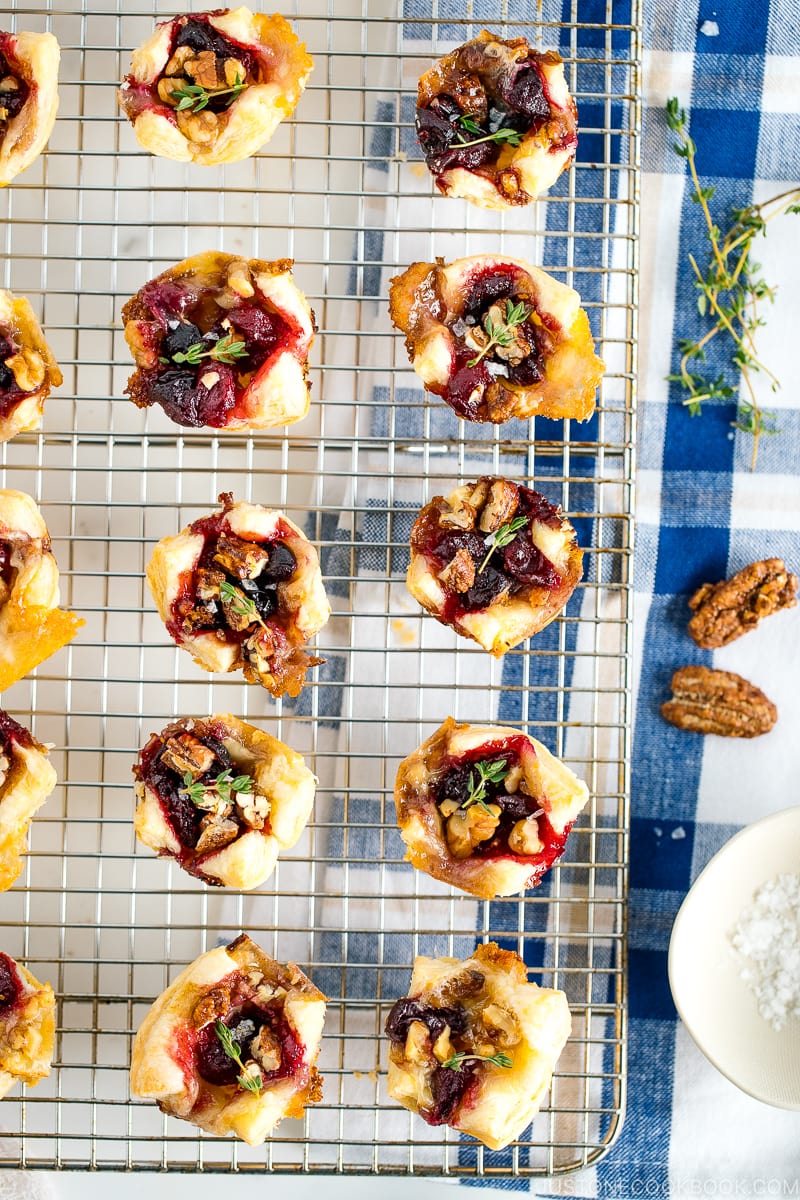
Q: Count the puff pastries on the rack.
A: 15